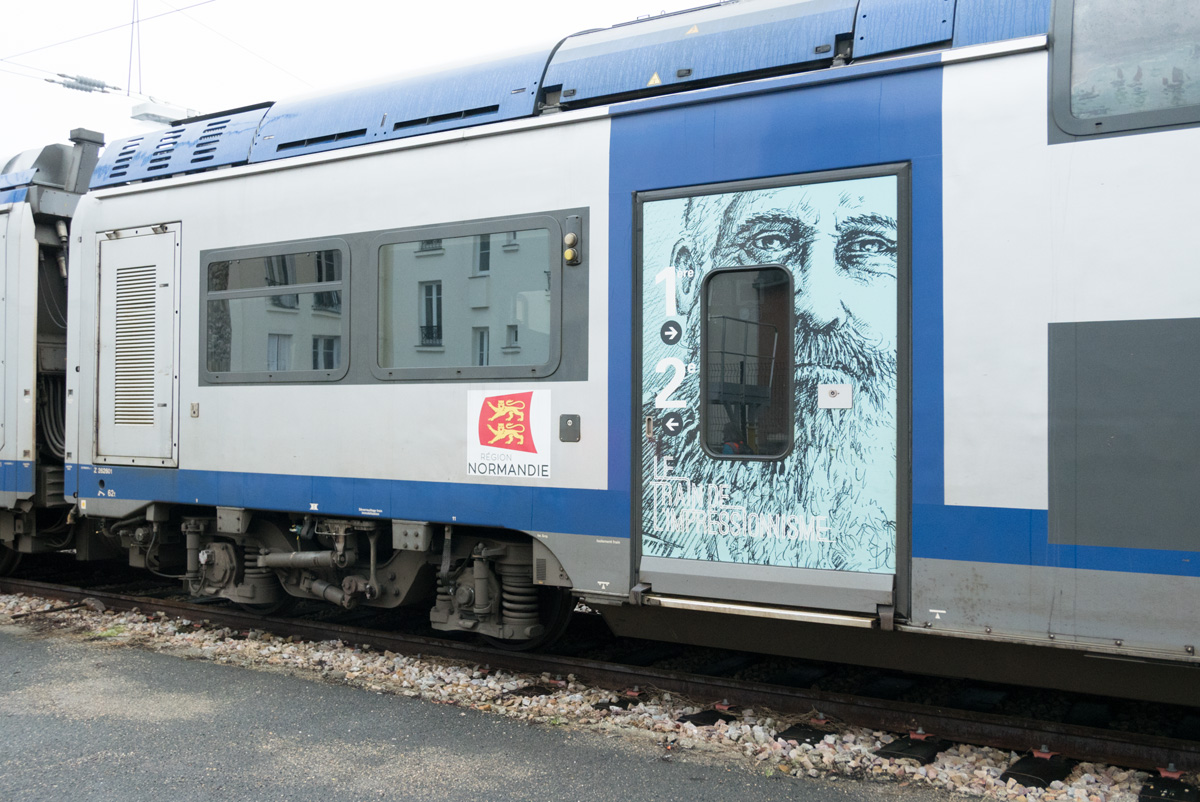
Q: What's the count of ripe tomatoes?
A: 0